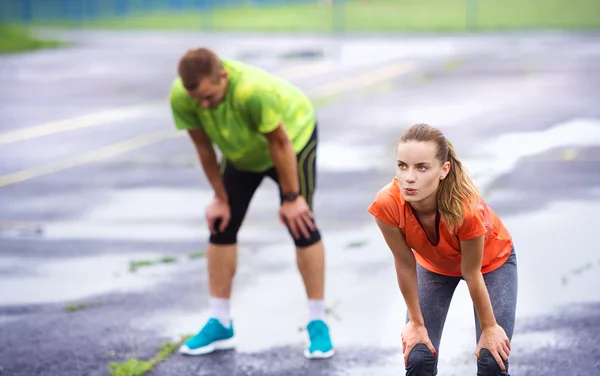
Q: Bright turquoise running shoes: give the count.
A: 2